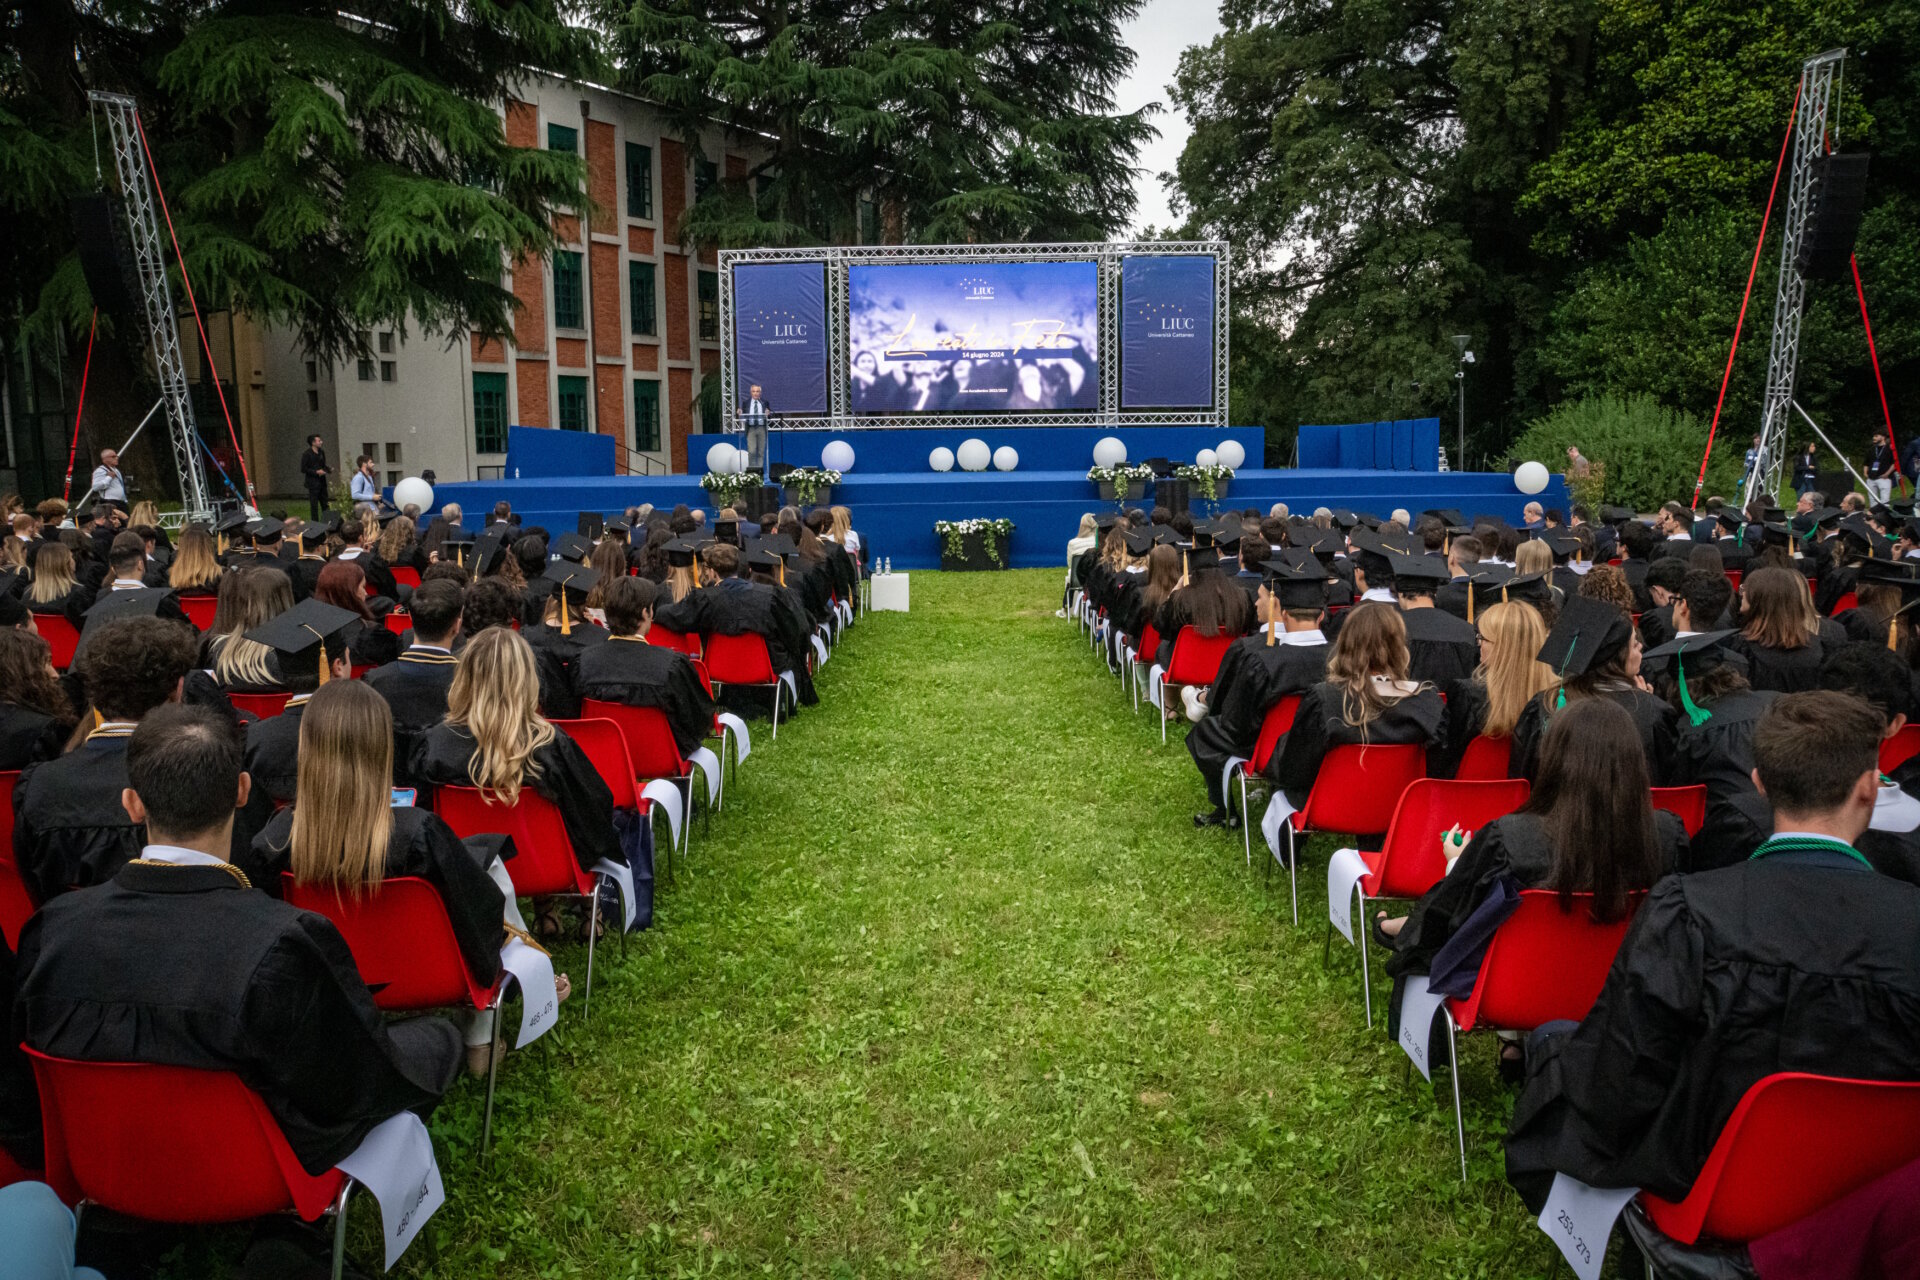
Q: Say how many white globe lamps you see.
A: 11